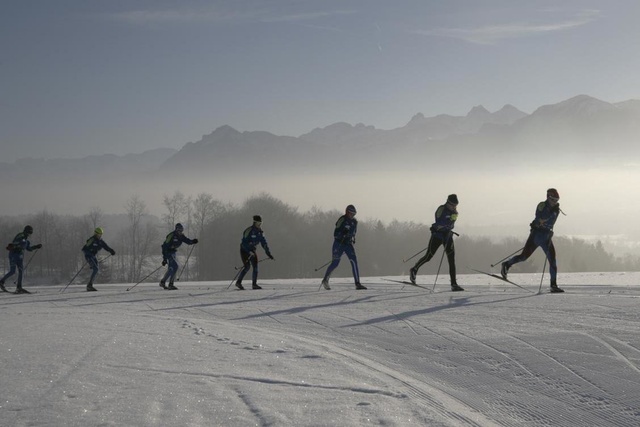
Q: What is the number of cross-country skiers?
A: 7